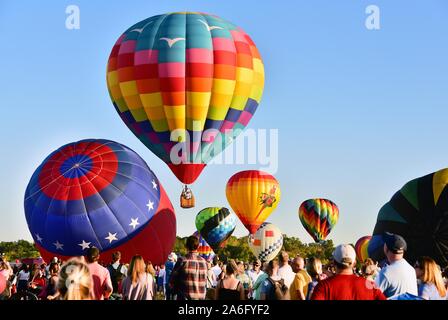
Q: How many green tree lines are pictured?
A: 1